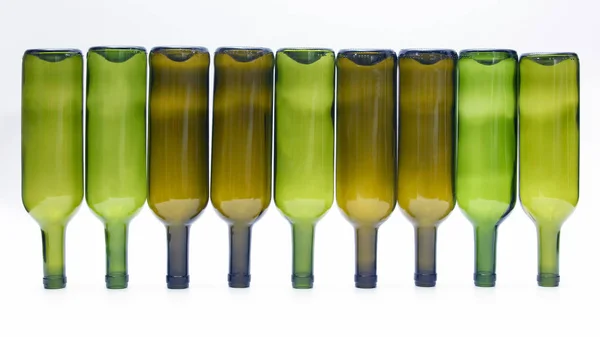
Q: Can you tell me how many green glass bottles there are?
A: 5